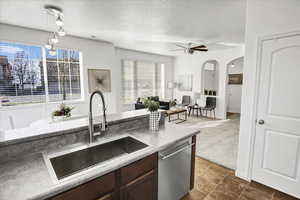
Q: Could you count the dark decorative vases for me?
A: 3